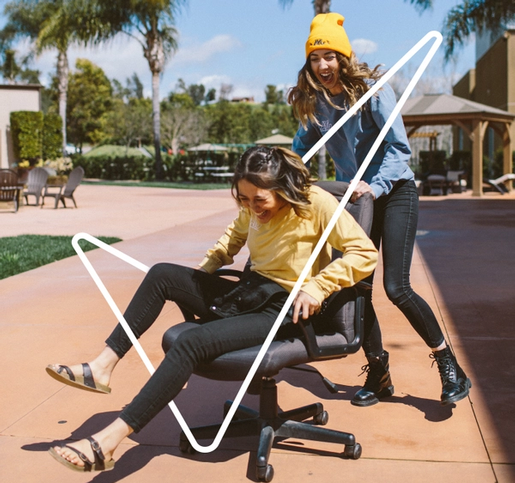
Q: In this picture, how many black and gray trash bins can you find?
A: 0